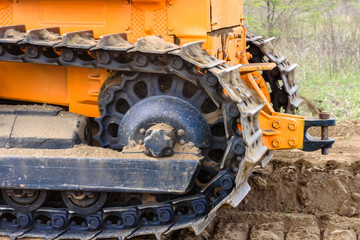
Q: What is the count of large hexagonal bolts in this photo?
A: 4